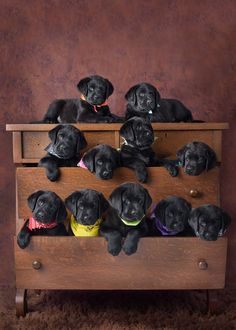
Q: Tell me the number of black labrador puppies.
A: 11